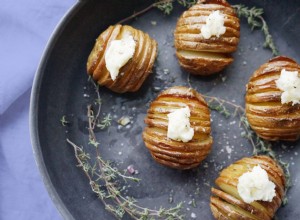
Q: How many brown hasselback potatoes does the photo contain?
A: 5